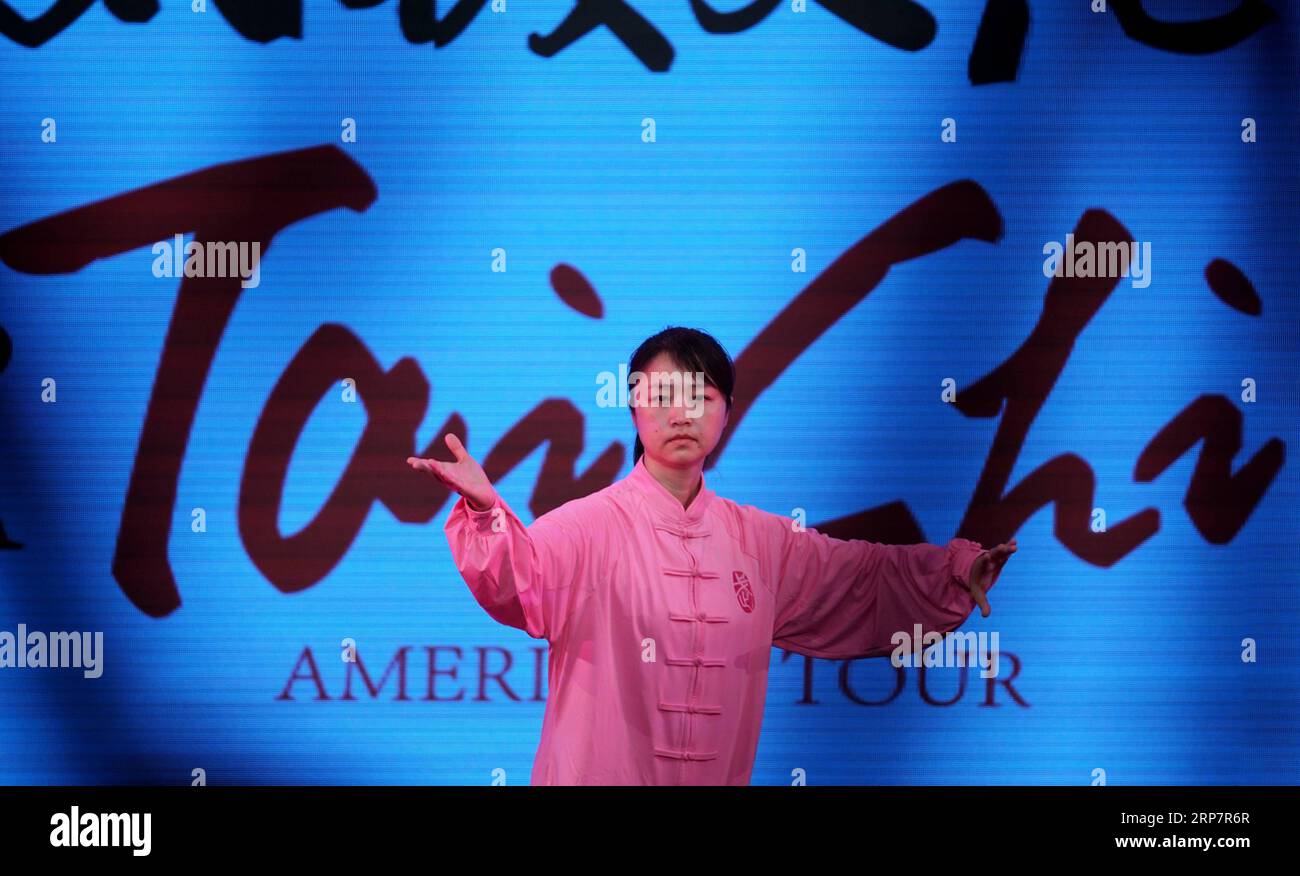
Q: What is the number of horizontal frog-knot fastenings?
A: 6